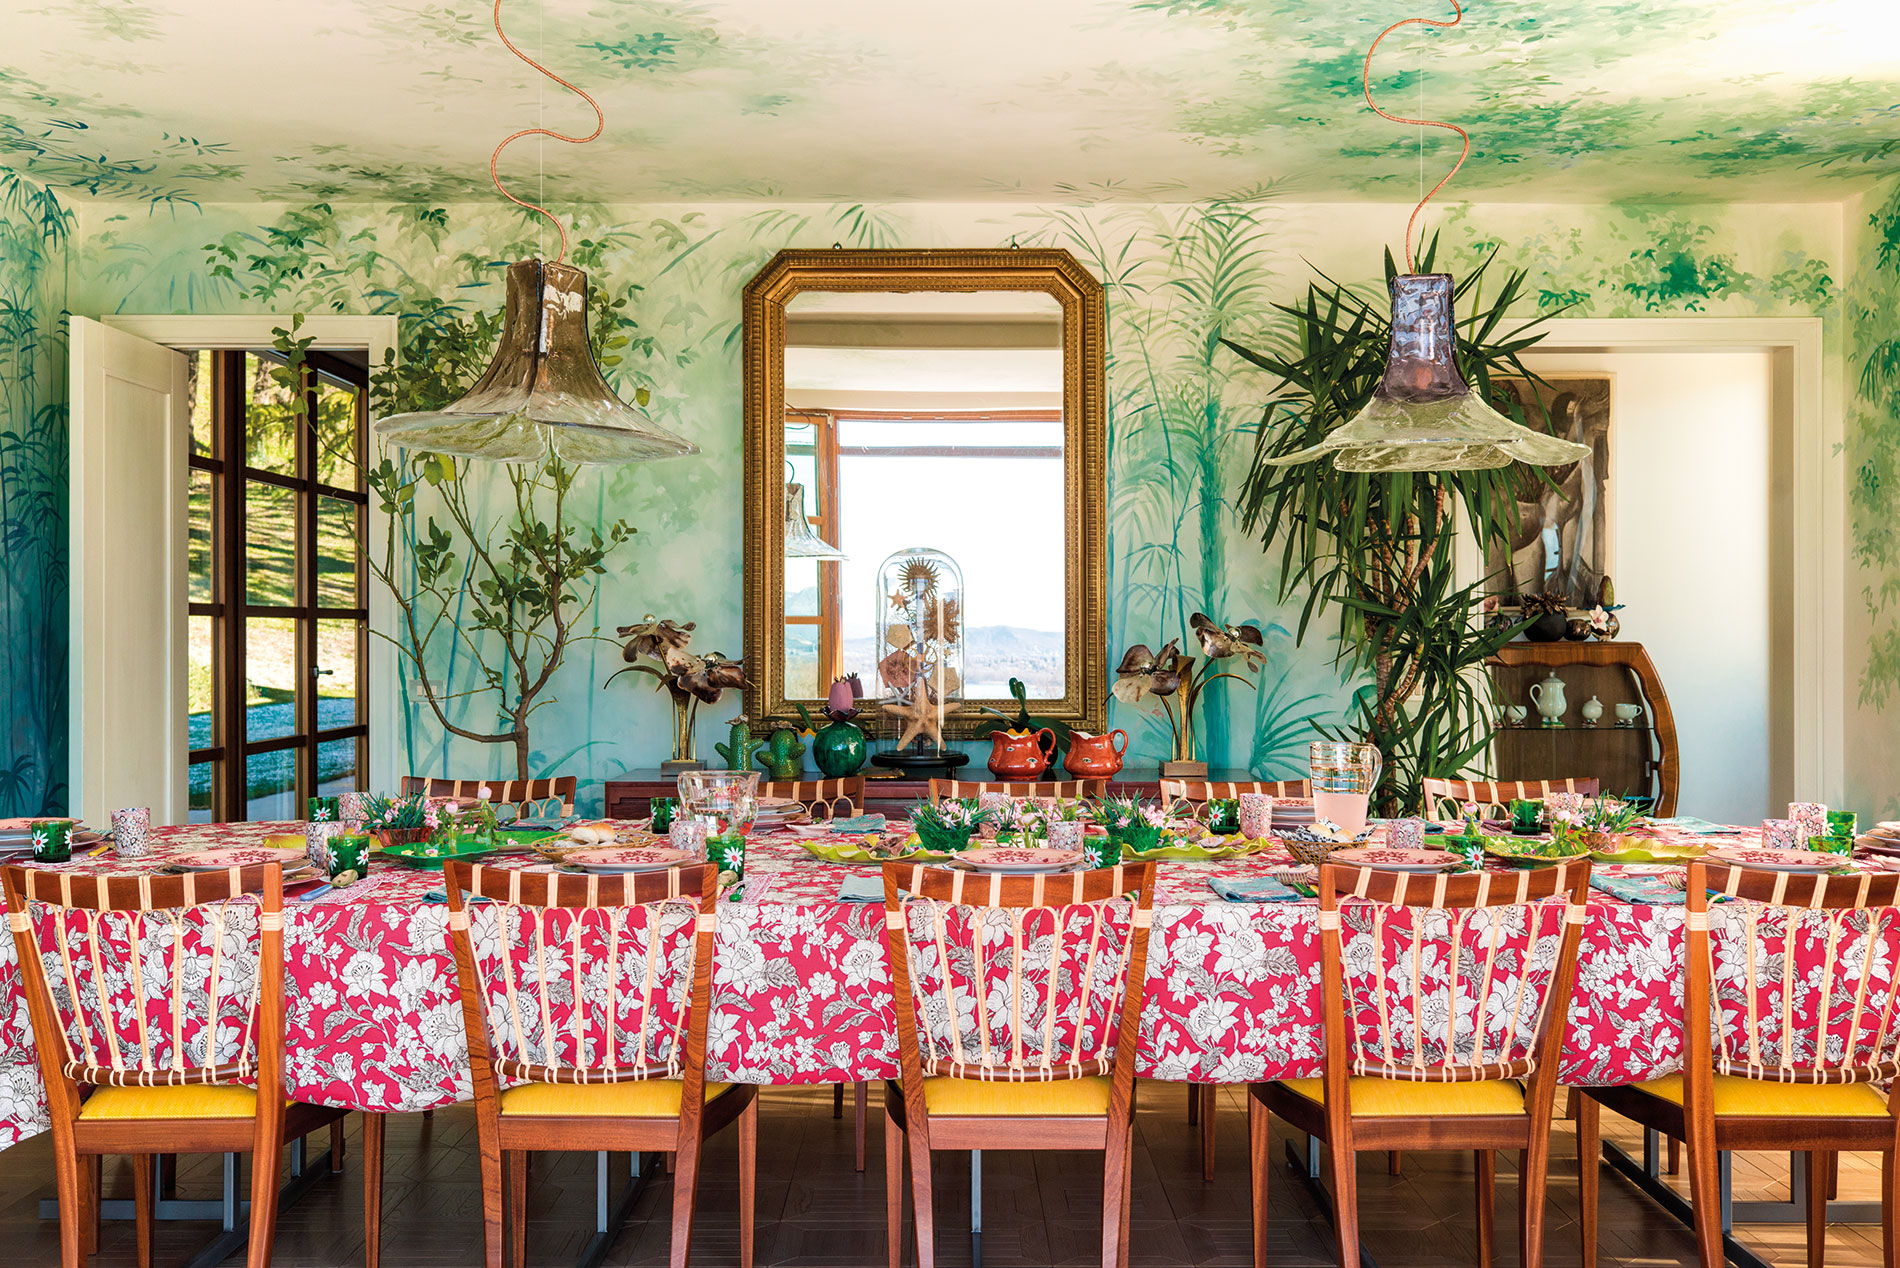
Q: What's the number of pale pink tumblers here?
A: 11